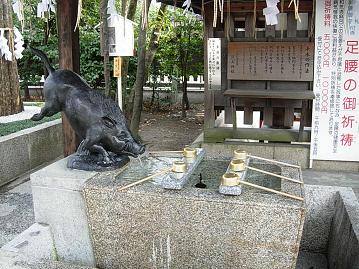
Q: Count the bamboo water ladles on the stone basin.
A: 5